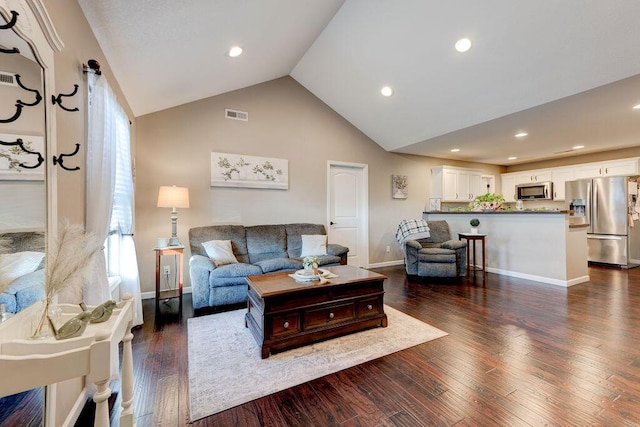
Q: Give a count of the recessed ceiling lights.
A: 8